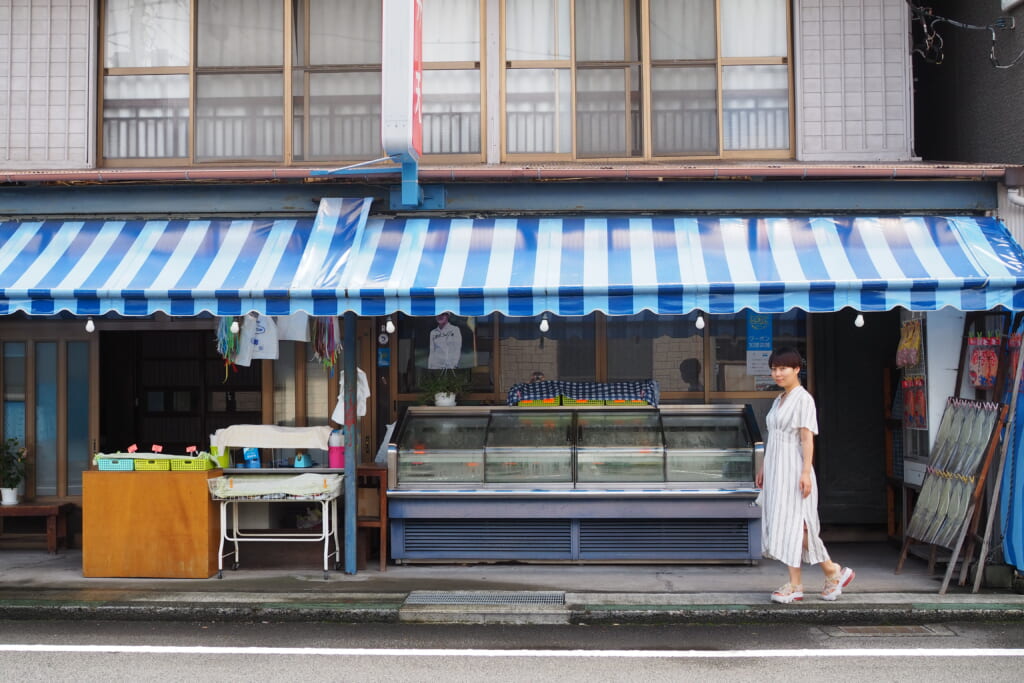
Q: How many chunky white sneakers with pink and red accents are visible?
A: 2